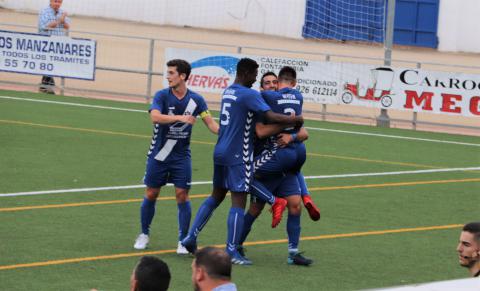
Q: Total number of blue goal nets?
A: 1